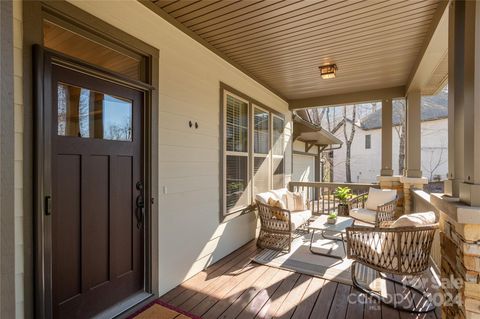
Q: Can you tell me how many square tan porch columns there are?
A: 4